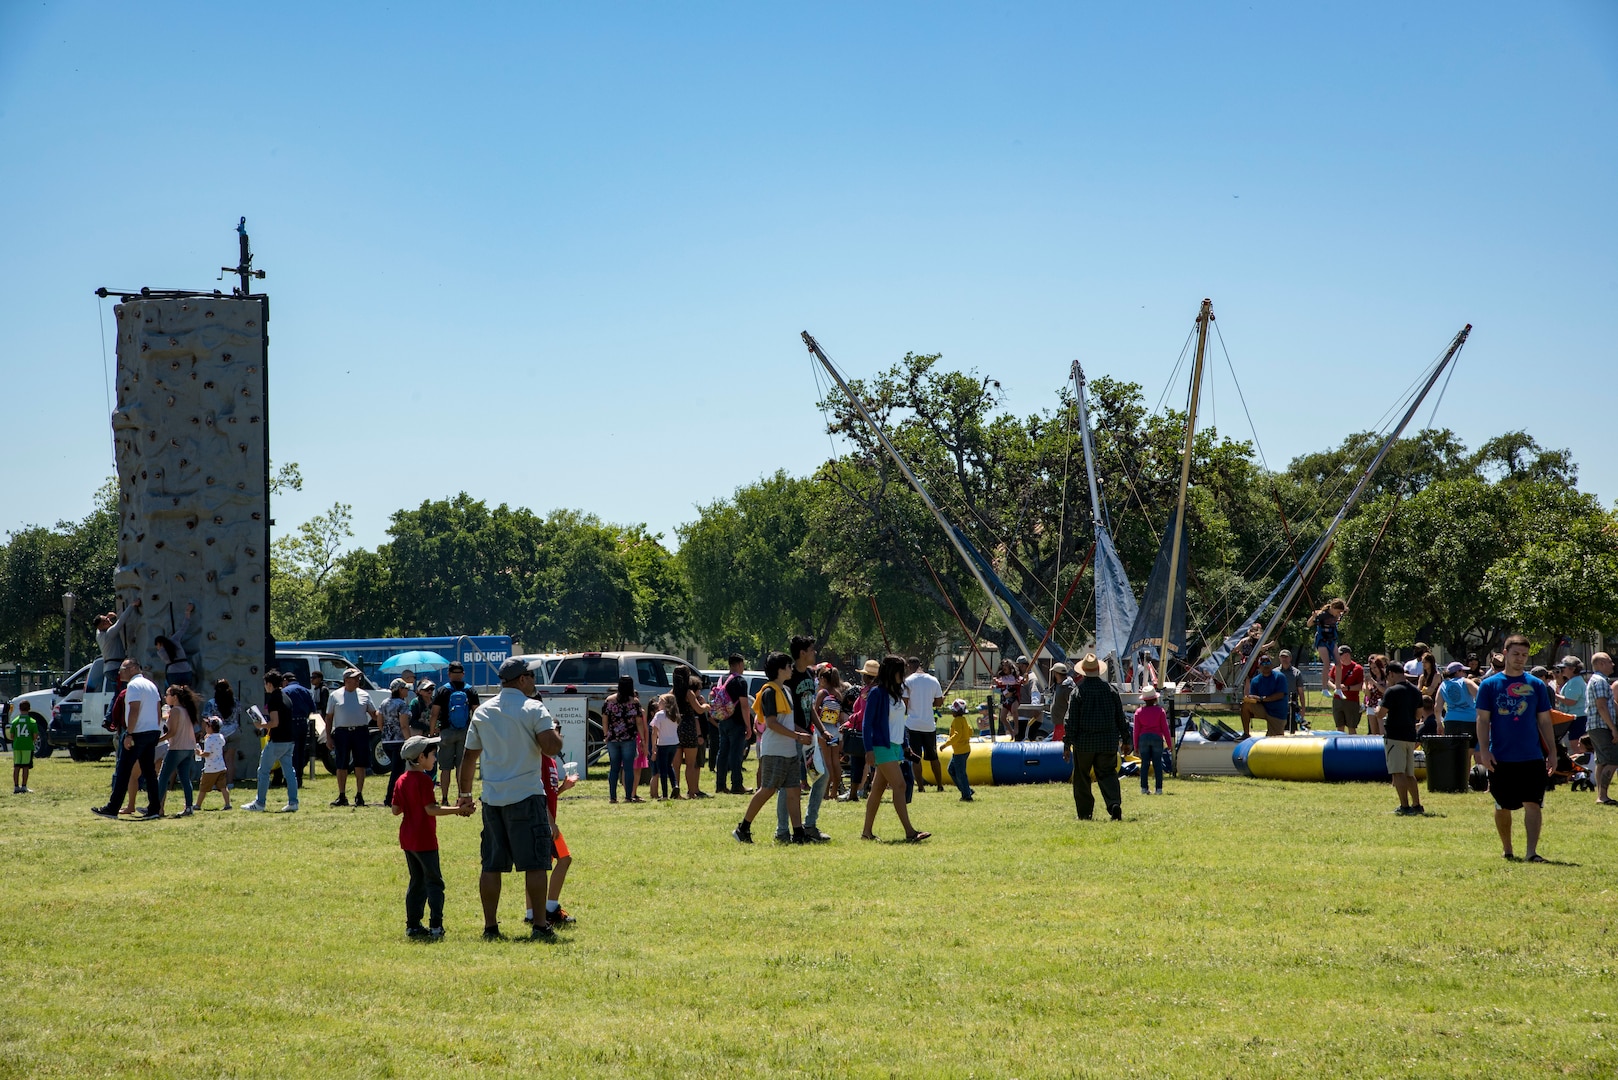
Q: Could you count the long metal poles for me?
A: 4